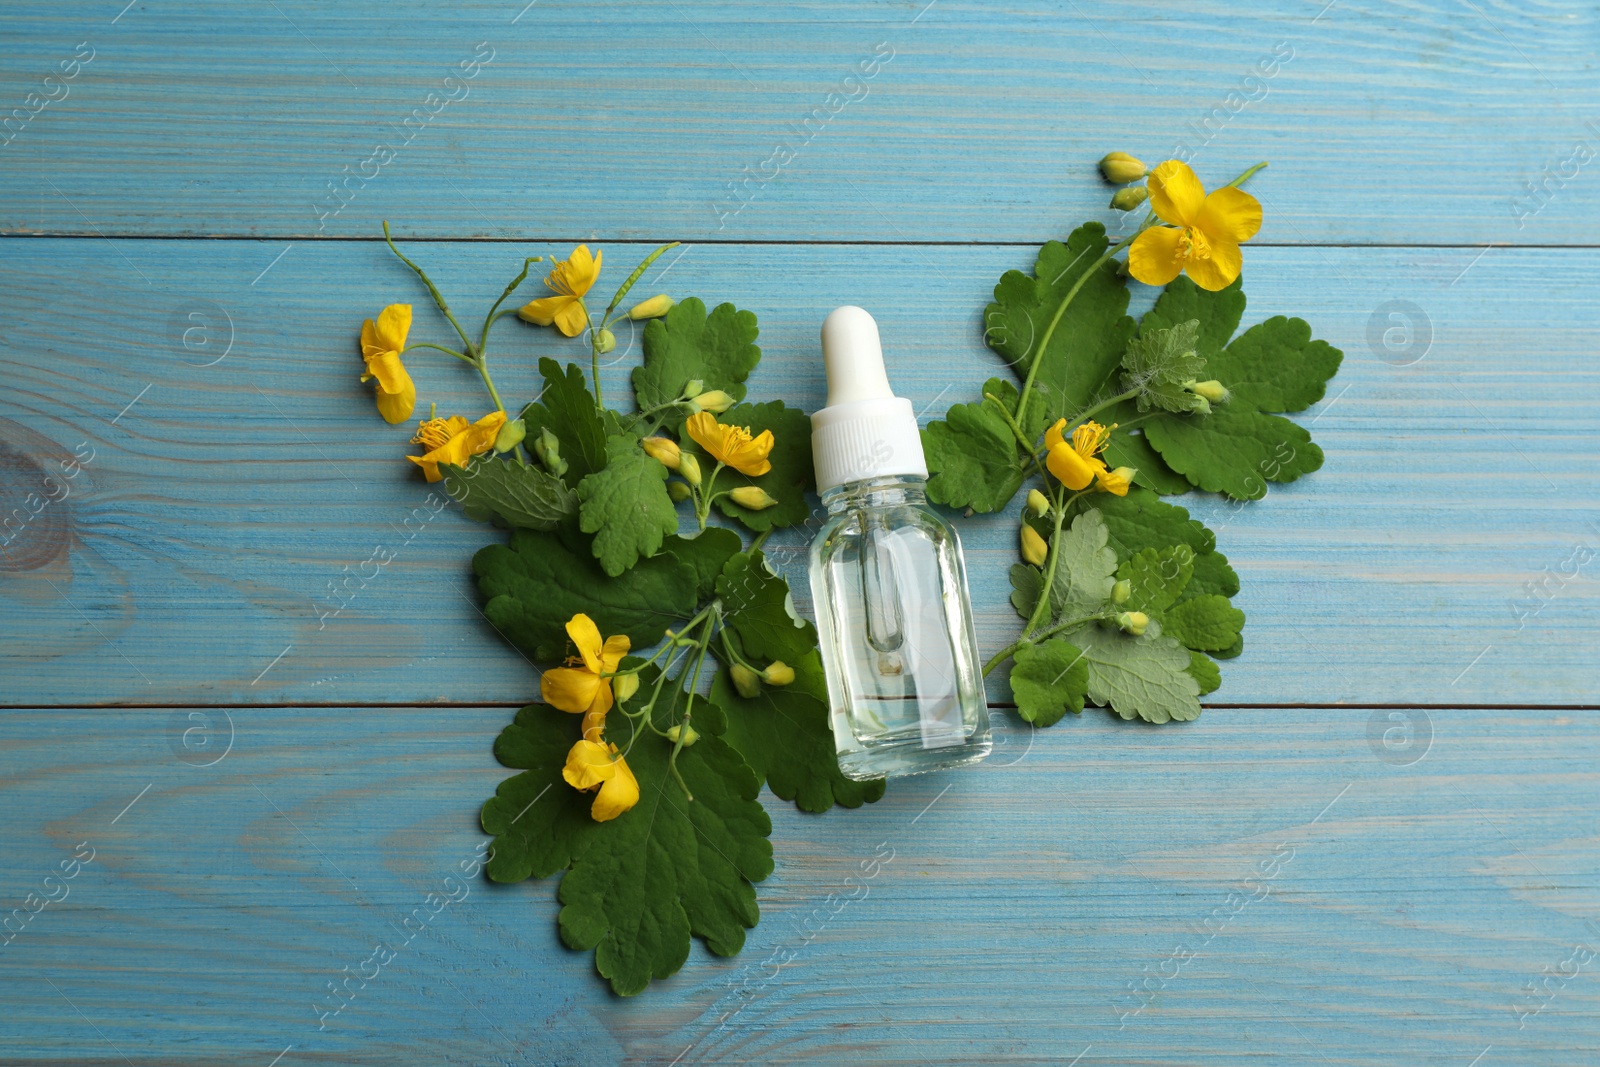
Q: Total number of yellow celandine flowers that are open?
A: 8